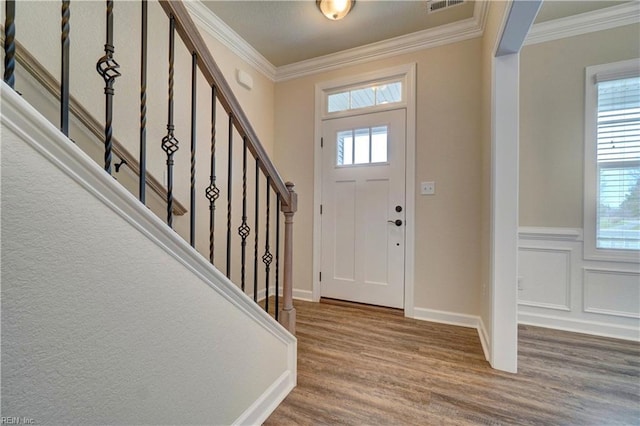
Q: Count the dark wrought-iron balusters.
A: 12